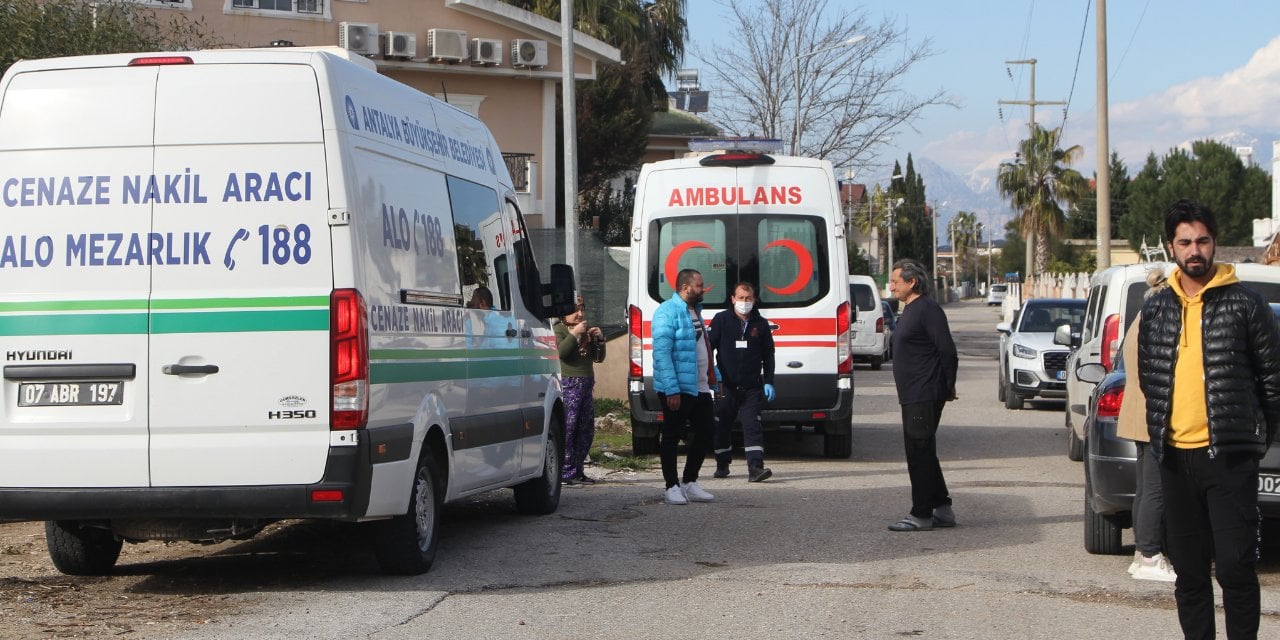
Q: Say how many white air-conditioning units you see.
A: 5